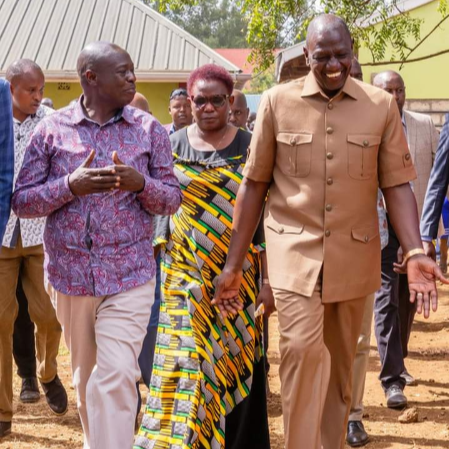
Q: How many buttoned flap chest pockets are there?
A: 2